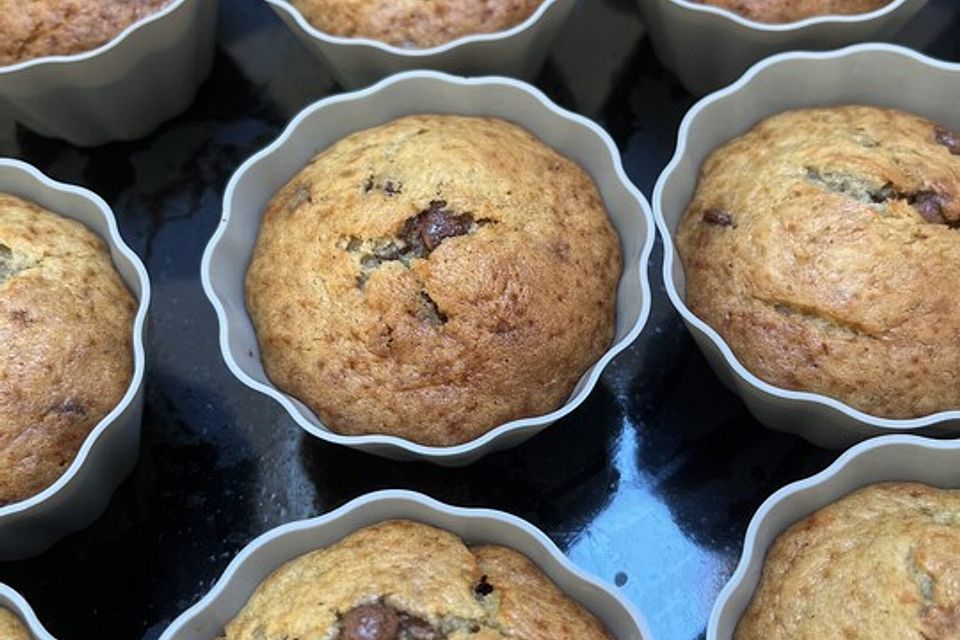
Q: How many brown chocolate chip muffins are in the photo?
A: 9